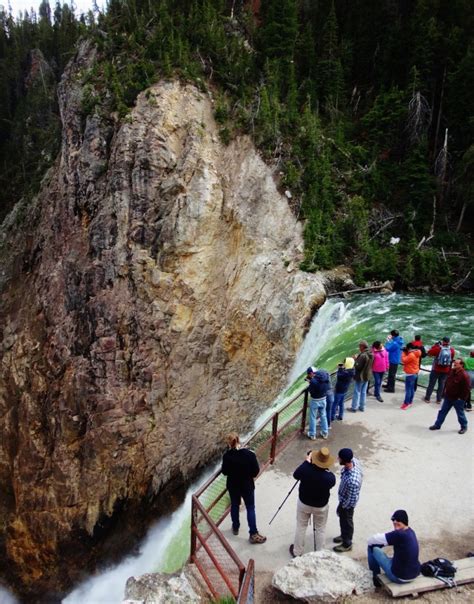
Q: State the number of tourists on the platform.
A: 15